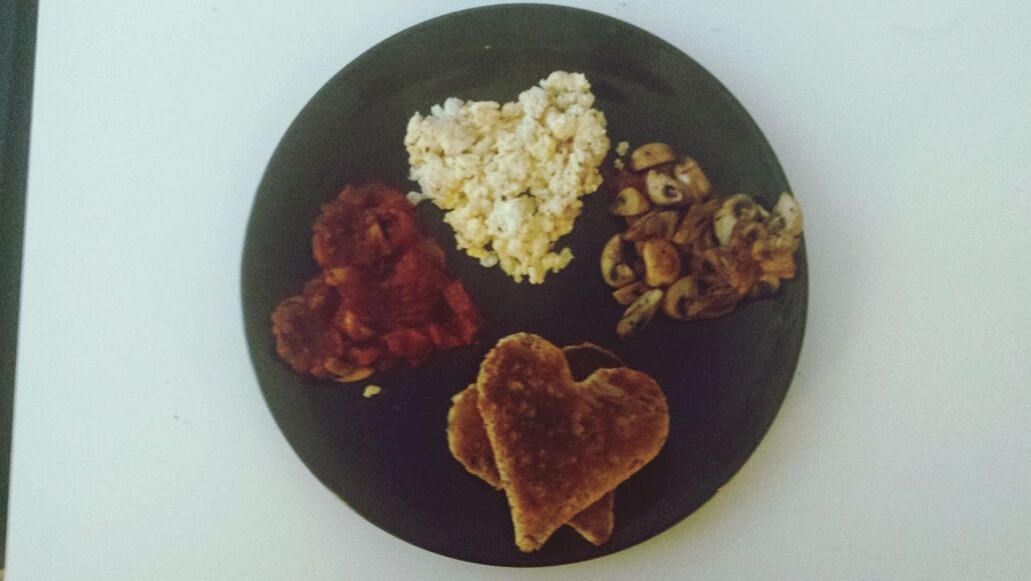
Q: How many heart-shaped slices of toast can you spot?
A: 2